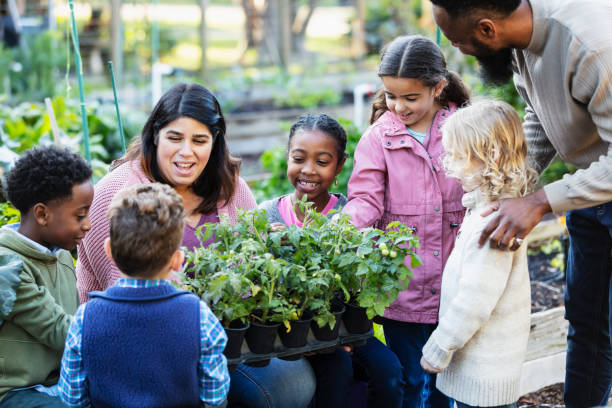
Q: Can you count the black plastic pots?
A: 5